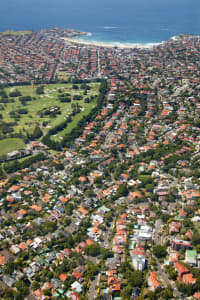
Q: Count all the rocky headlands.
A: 2